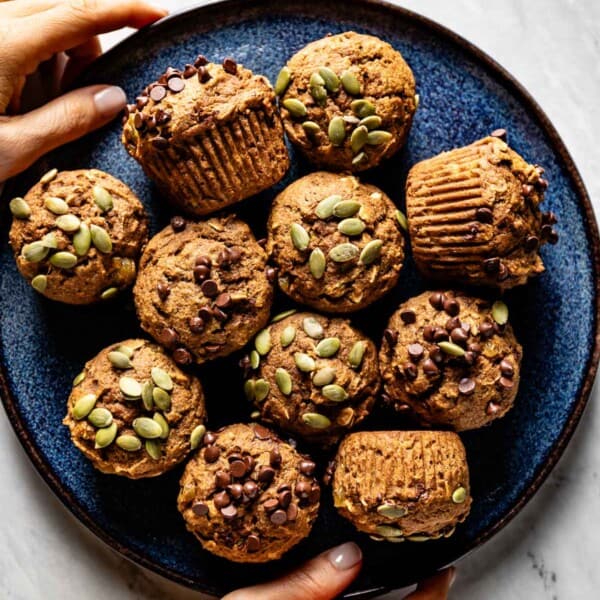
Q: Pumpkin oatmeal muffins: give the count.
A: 11